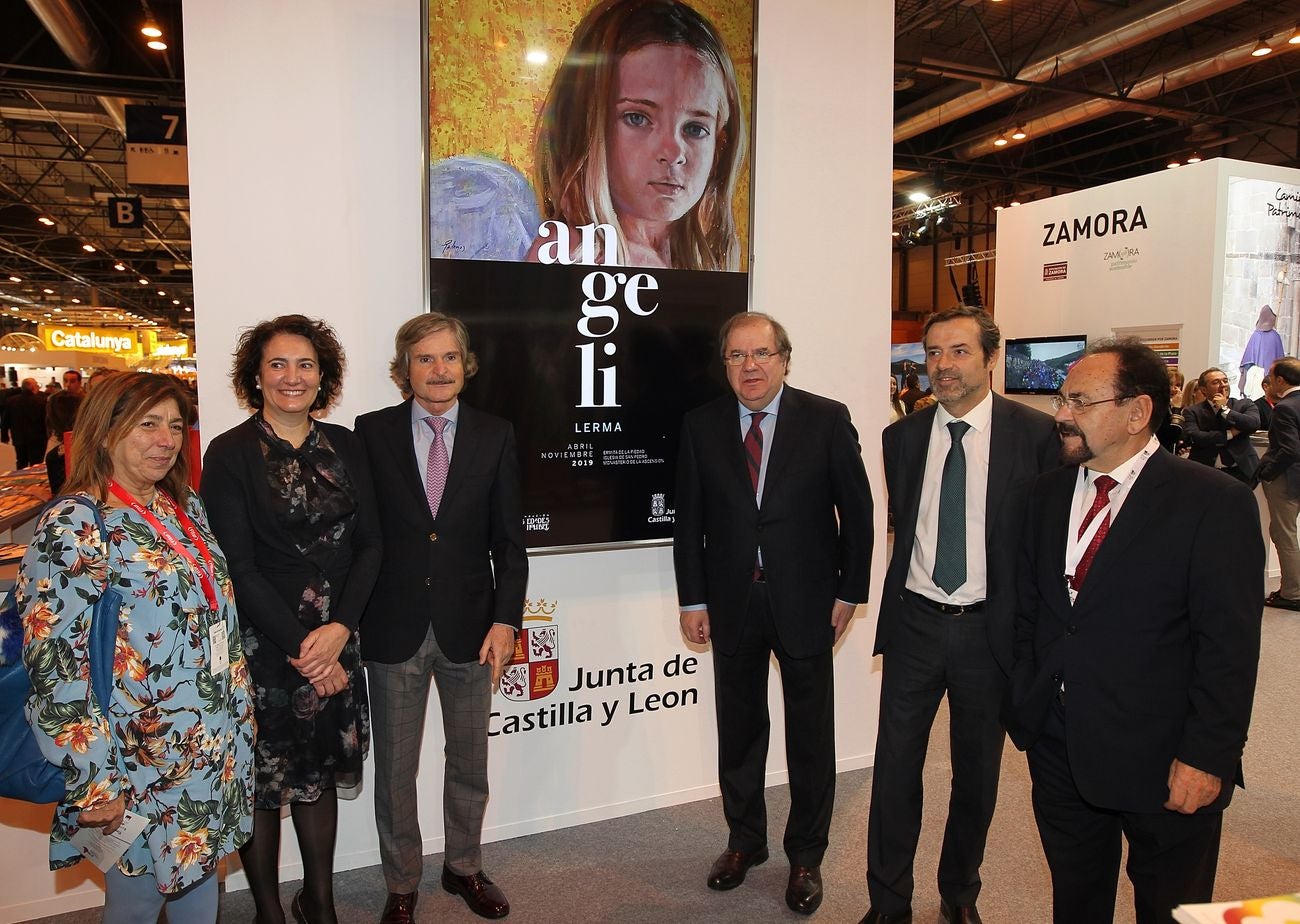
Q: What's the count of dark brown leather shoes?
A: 4